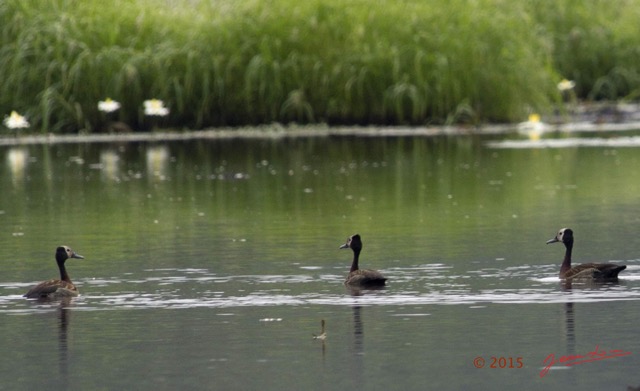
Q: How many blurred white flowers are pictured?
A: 5